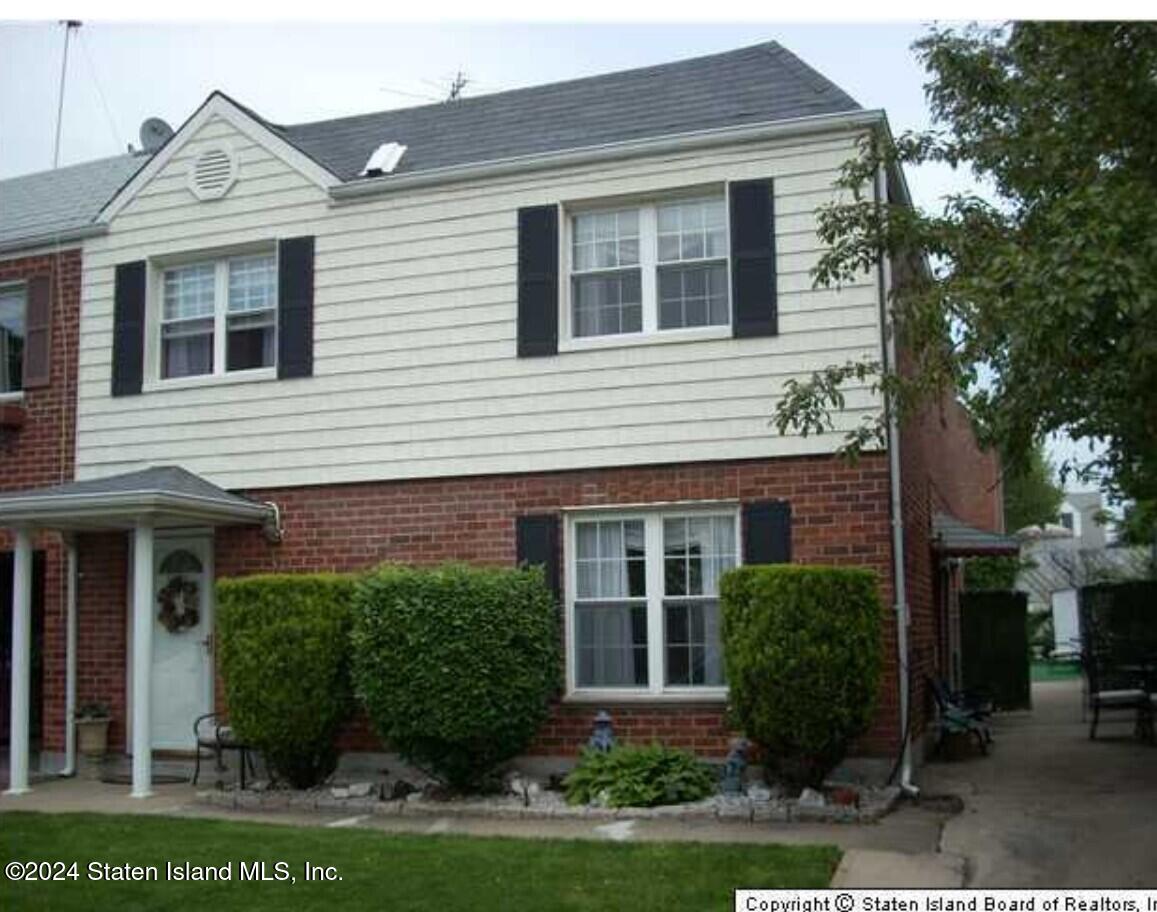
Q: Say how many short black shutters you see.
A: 4